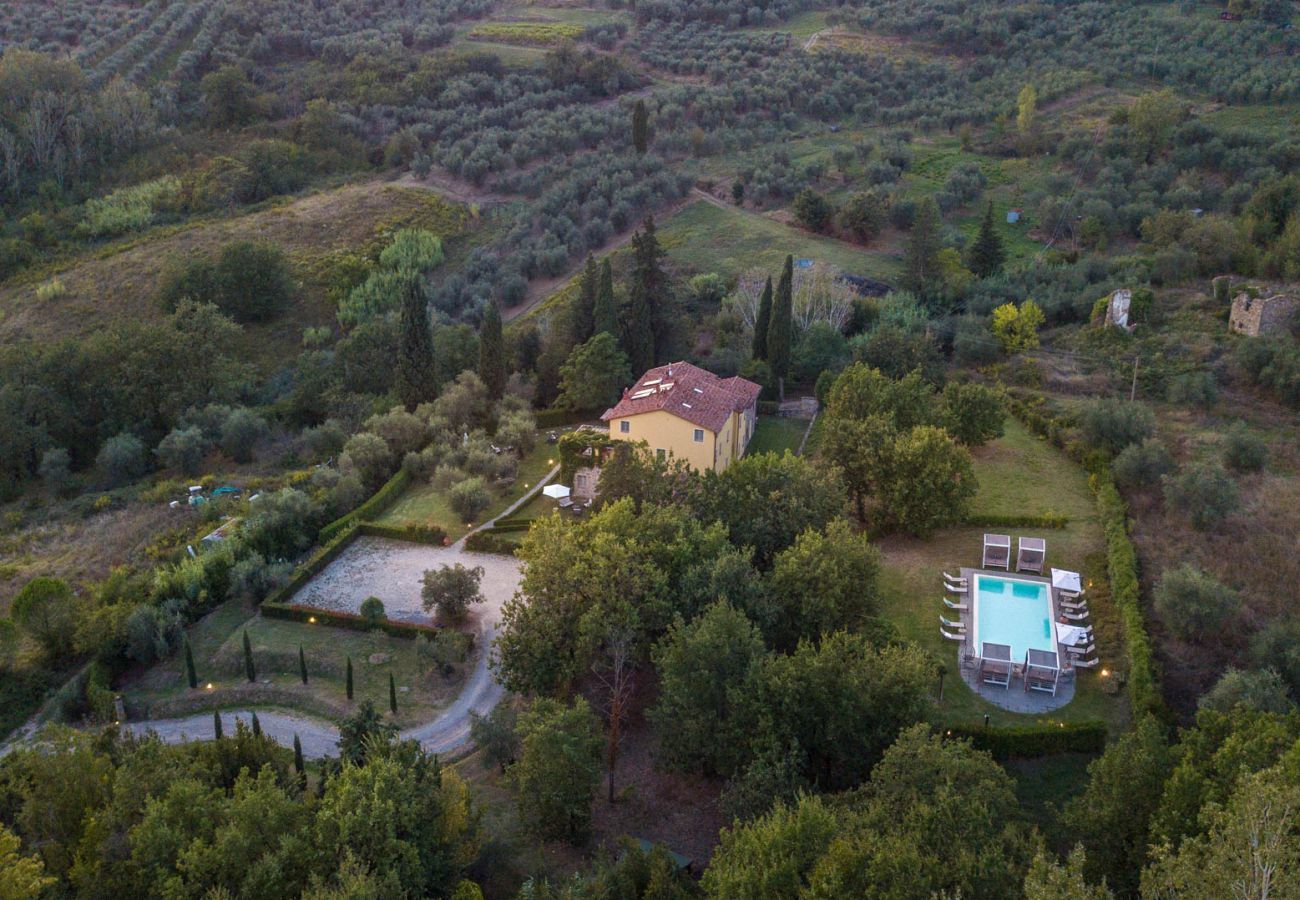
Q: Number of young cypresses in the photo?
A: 8